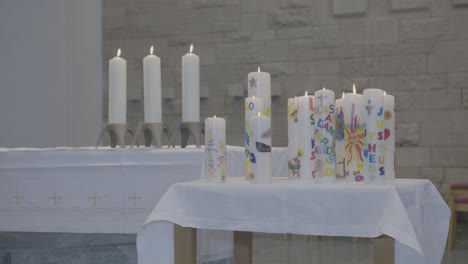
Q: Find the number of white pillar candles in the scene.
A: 14